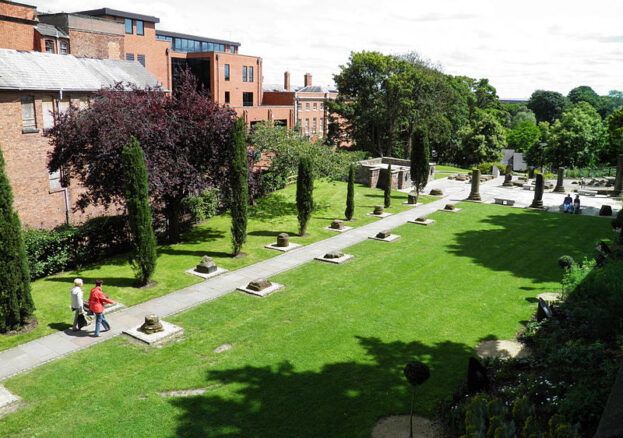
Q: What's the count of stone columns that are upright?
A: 5